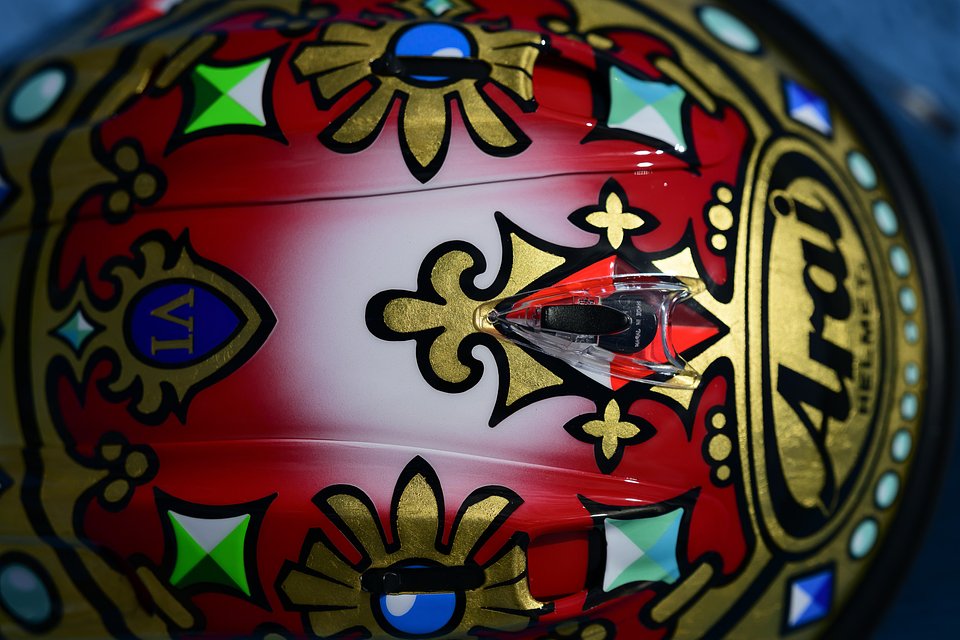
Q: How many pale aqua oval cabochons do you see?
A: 13